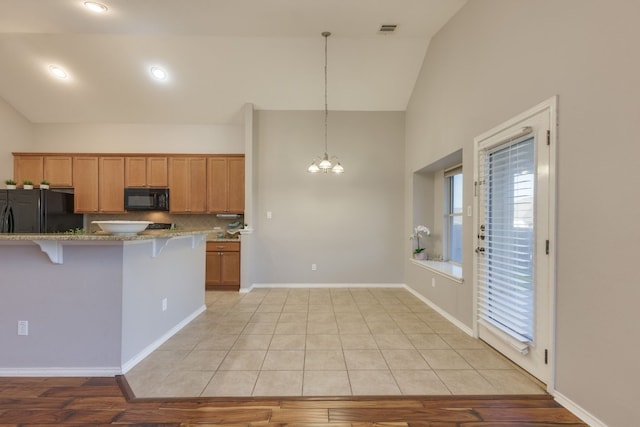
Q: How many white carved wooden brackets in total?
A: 3